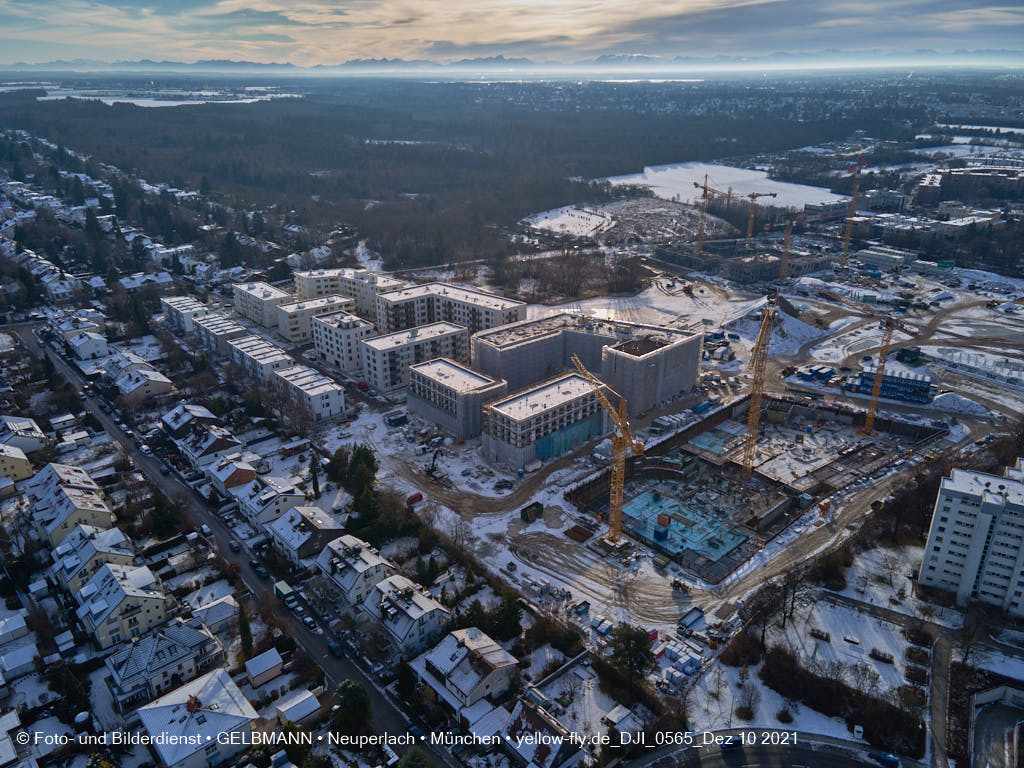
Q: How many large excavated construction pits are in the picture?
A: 1